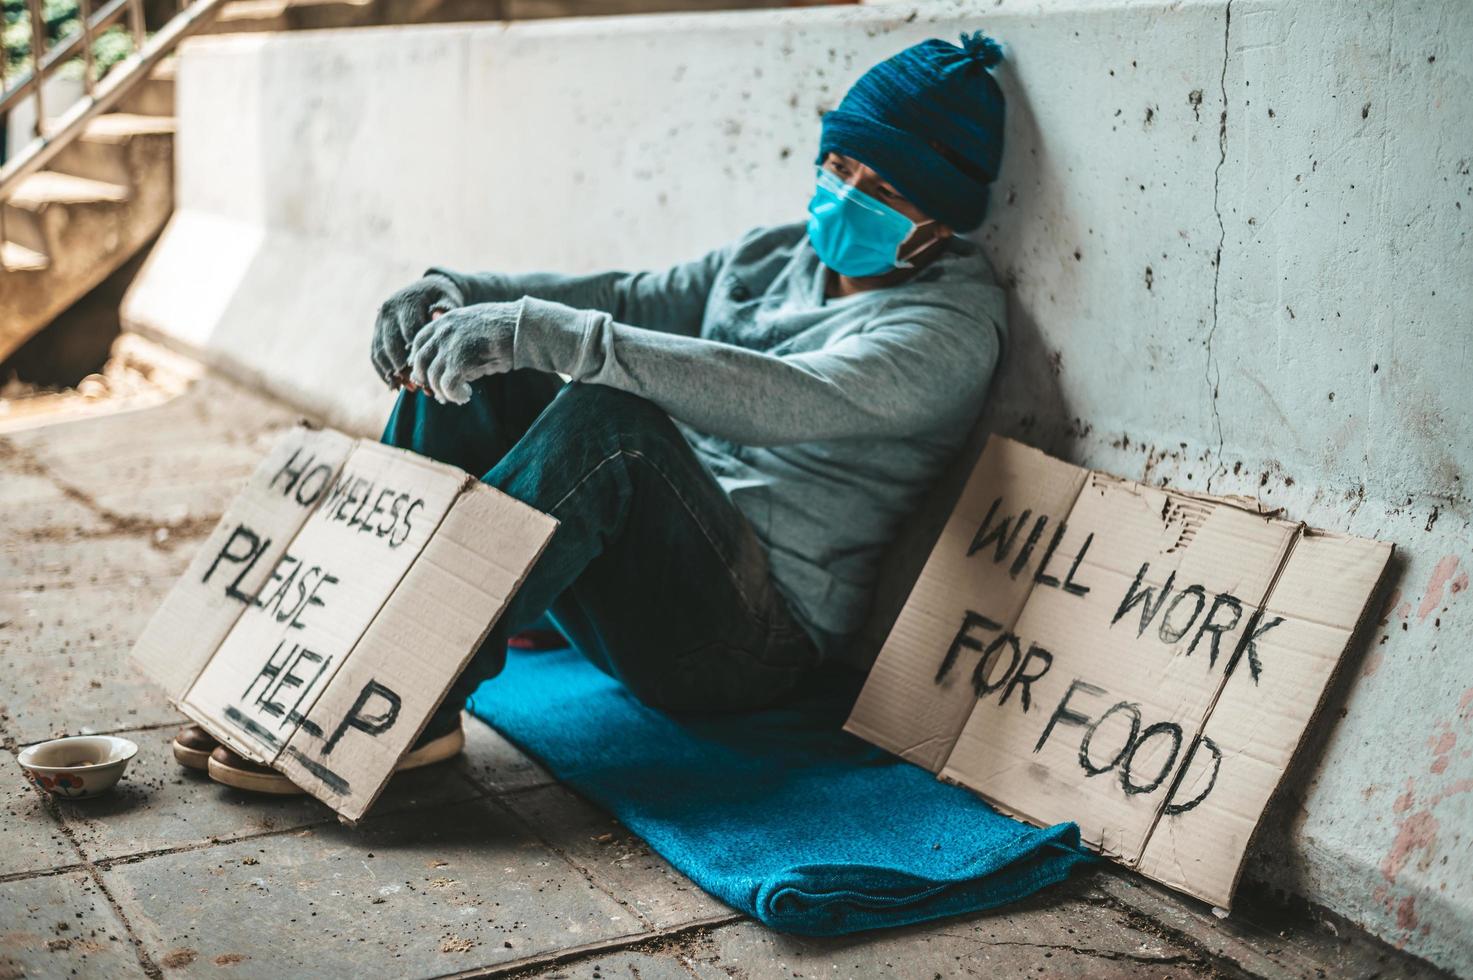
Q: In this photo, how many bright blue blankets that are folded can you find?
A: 1